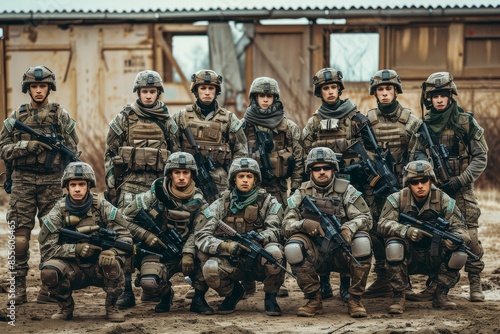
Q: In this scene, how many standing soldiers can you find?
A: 7